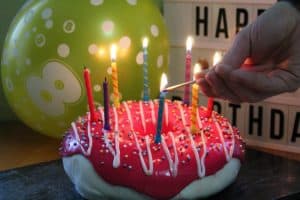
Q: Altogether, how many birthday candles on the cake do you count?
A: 8